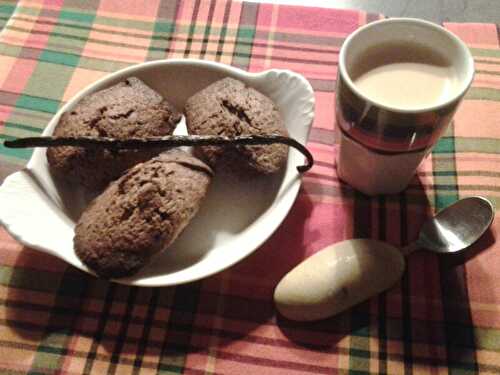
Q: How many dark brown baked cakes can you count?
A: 3